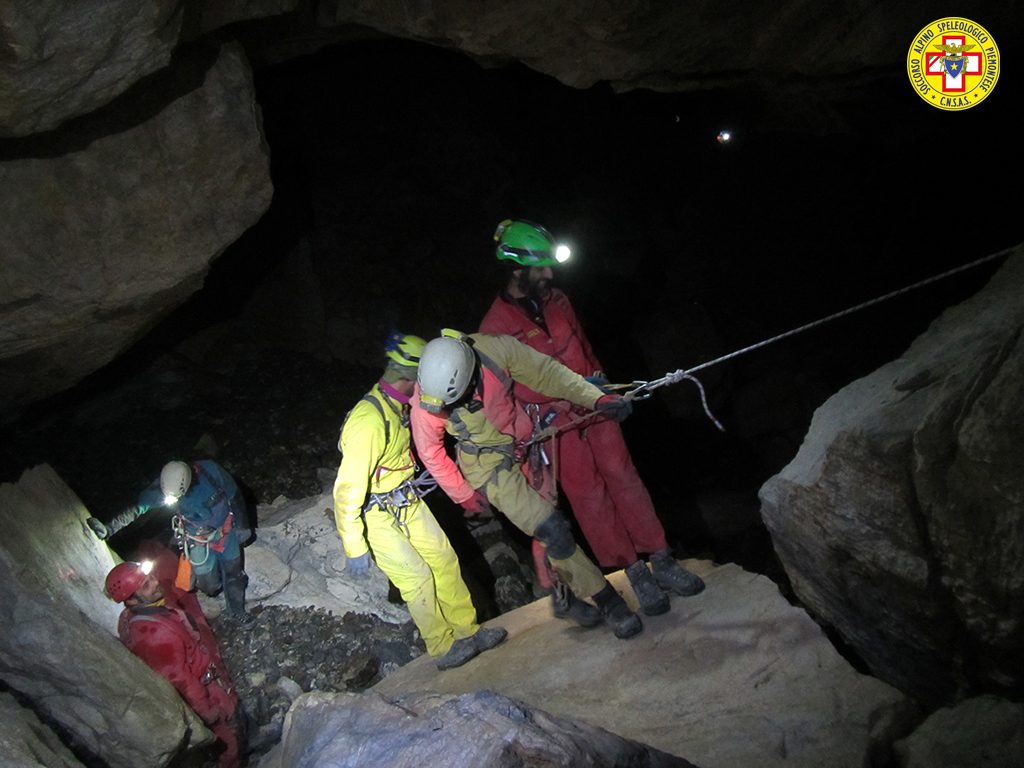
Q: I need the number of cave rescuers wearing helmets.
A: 5